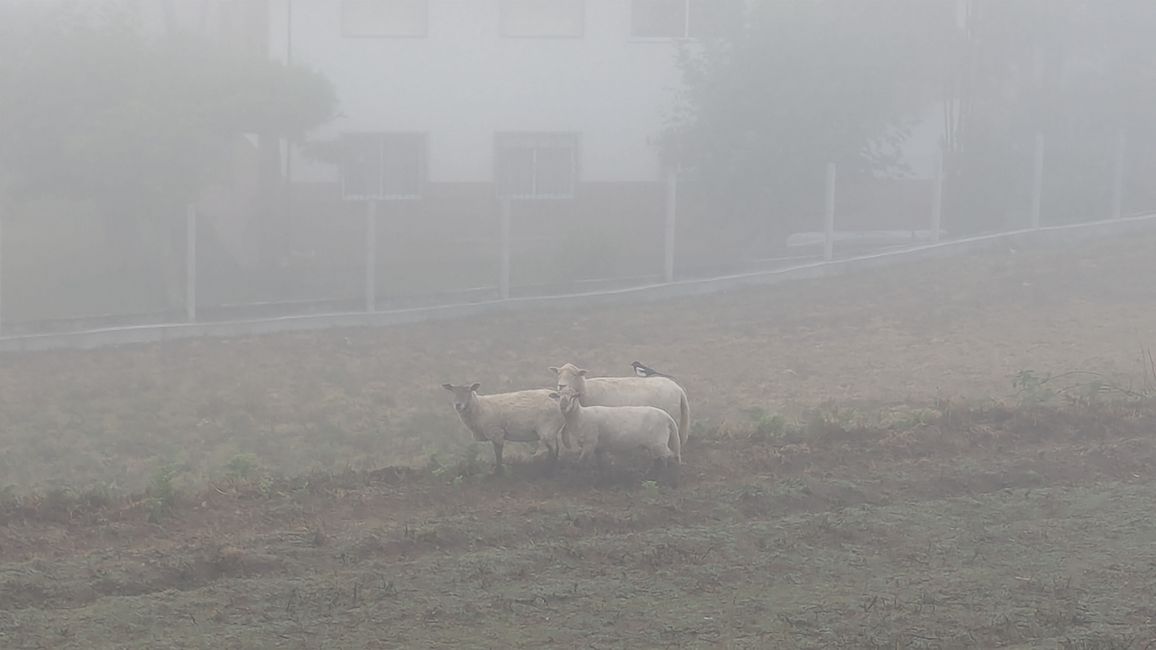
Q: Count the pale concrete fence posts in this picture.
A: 8